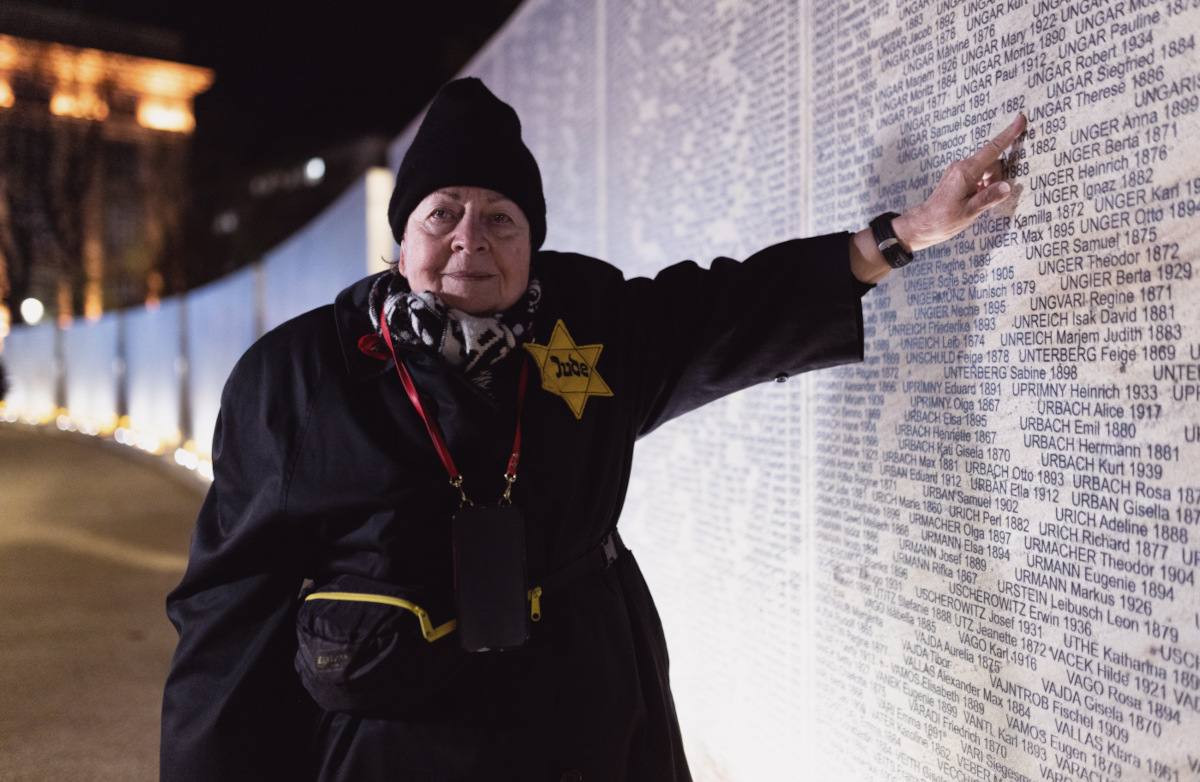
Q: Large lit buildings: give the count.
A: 1